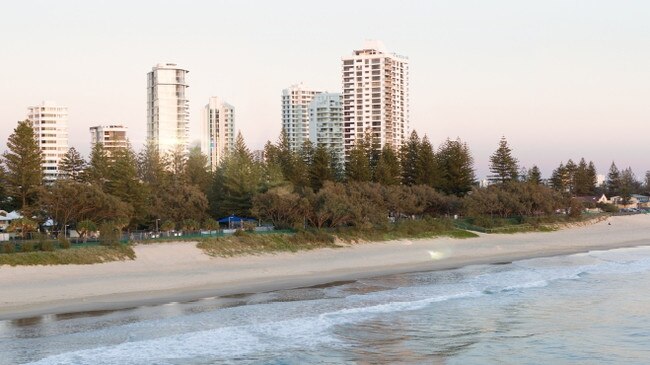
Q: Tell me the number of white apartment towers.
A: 7